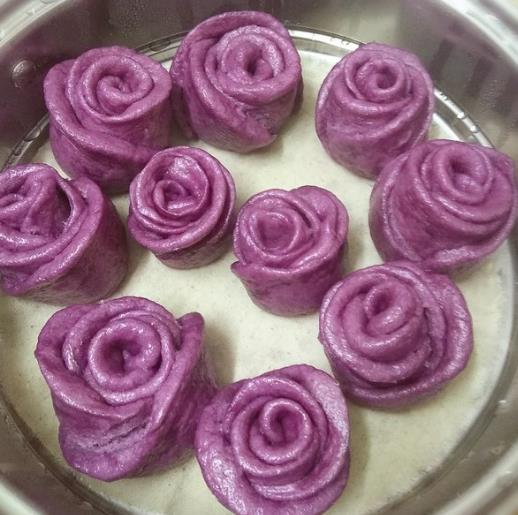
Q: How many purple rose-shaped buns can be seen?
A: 10